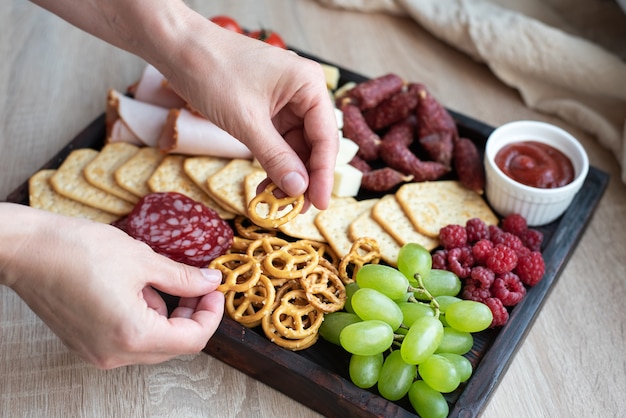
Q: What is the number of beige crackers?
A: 13